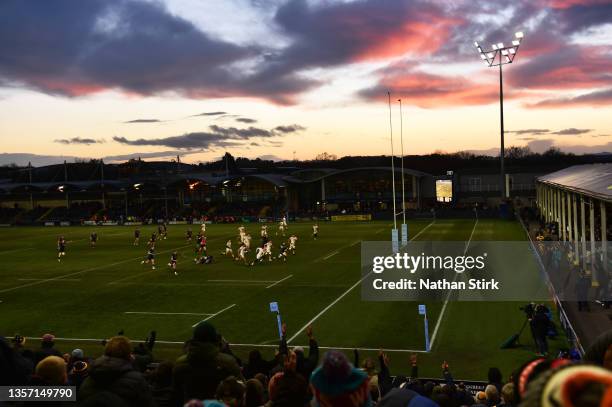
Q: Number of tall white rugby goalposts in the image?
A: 2